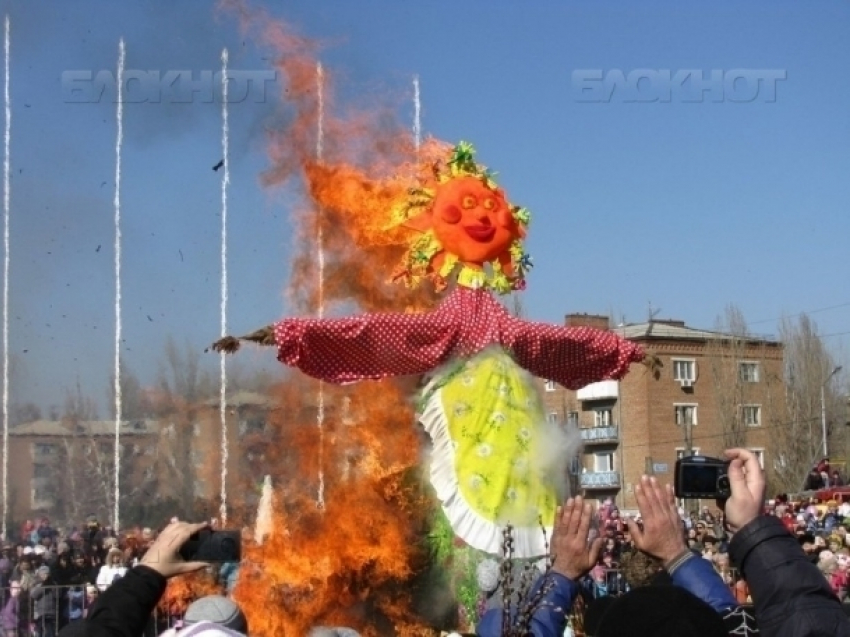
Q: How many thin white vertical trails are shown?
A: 5